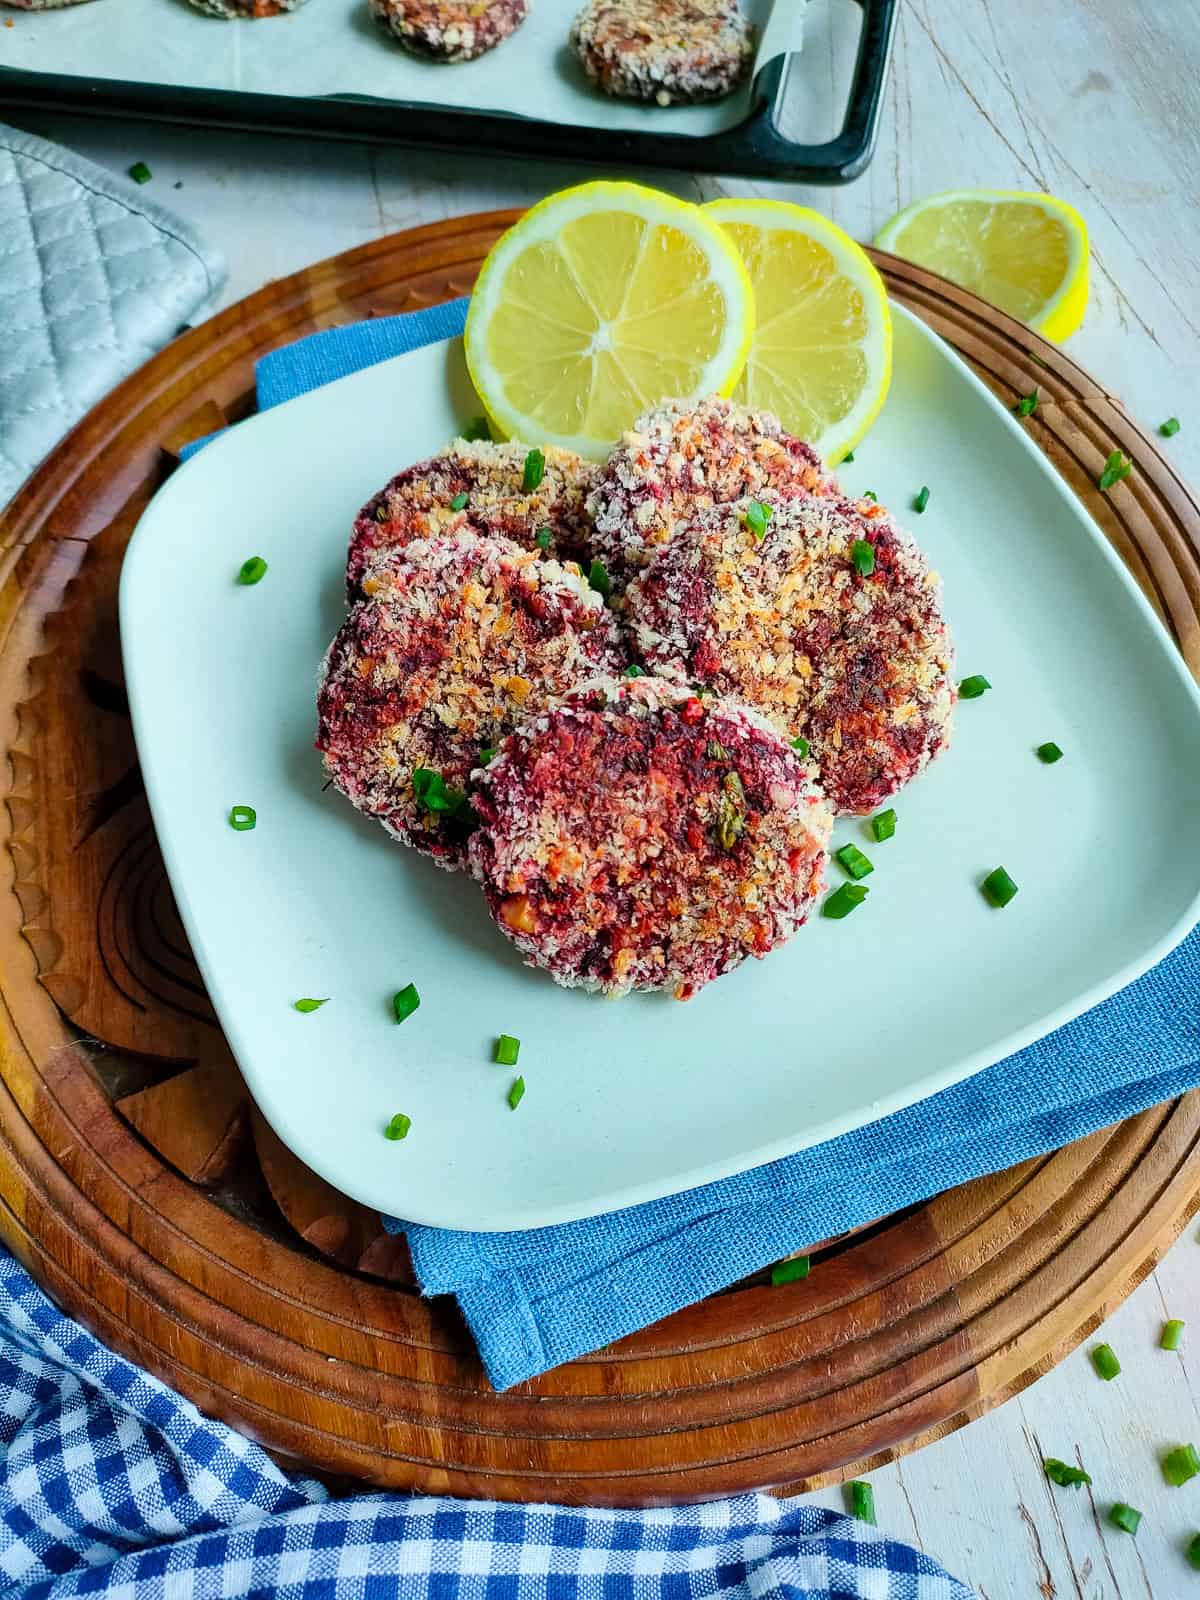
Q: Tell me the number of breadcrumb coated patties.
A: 9